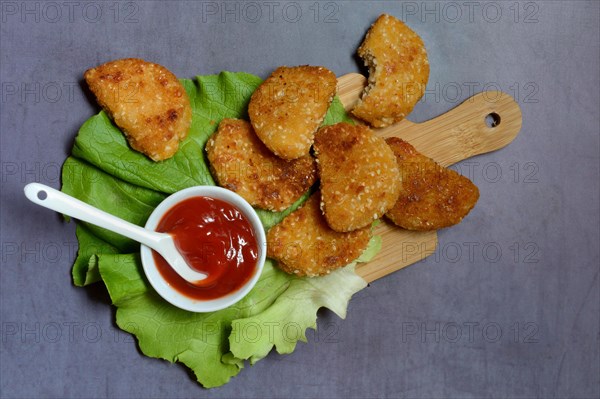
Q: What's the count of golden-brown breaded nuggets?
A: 7